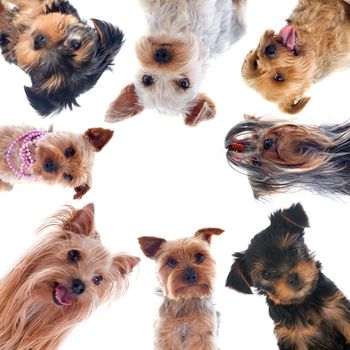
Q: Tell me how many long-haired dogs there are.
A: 2